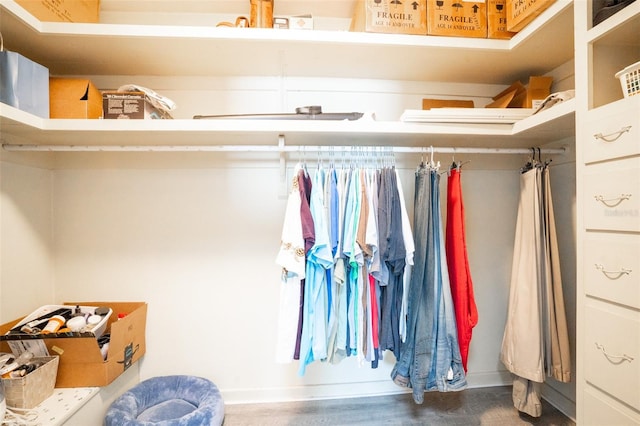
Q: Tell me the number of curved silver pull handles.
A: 4